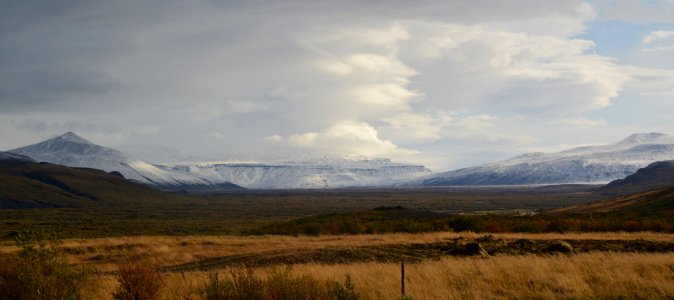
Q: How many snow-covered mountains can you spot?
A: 3